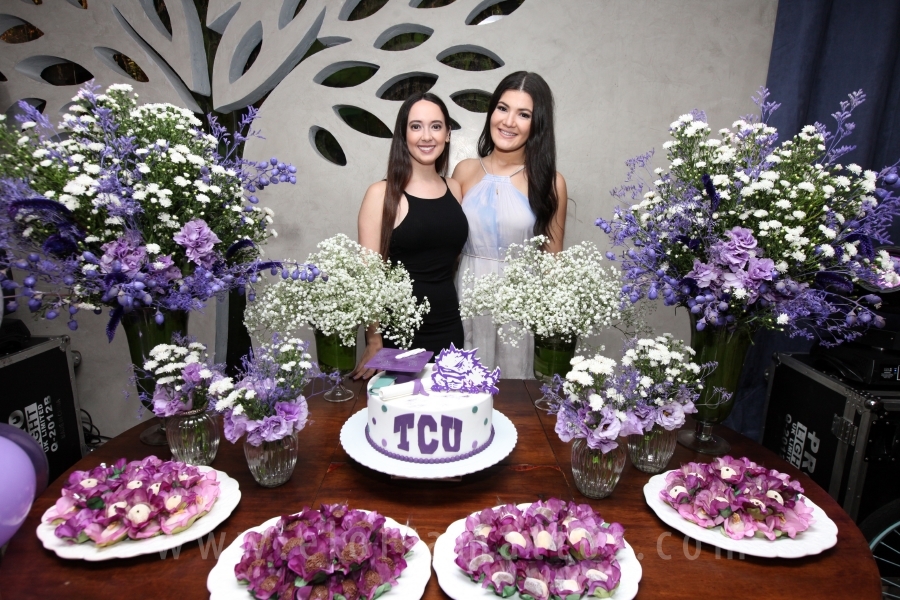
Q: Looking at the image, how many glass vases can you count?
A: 8